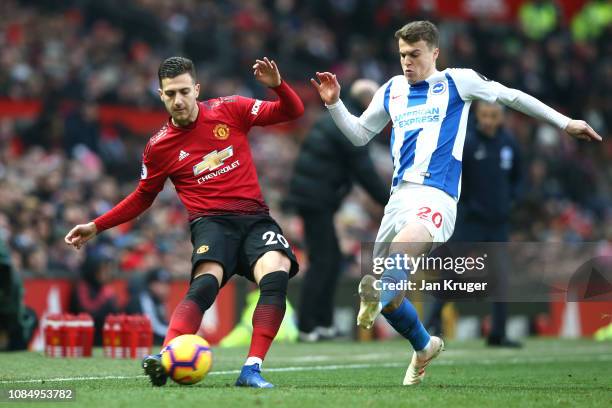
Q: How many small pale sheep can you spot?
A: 0